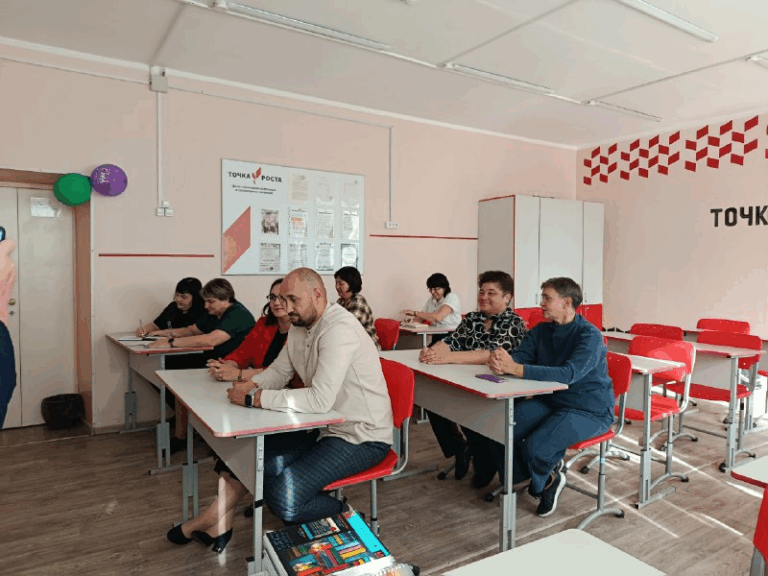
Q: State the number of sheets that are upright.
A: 11